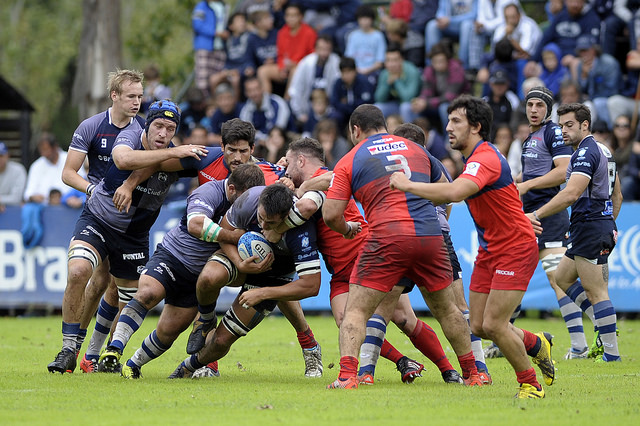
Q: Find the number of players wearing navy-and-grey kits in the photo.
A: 7